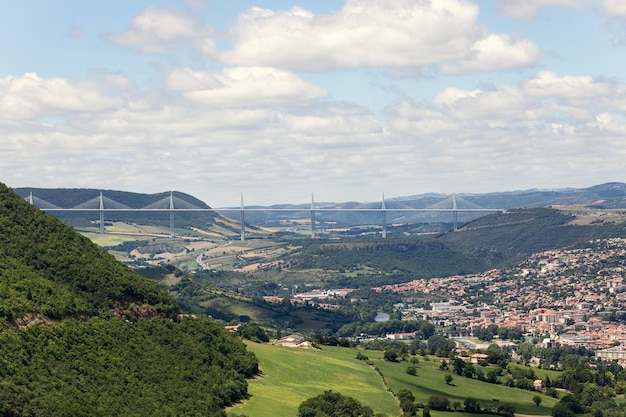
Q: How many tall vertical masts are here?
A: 7